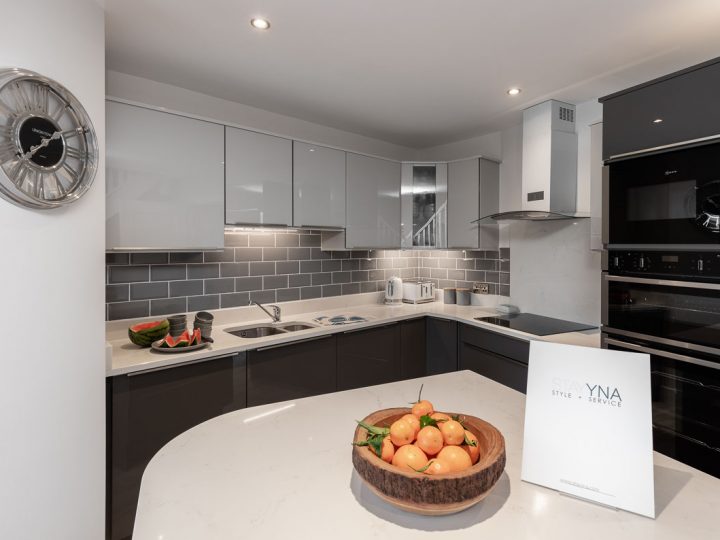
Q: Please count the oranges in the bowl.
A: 11